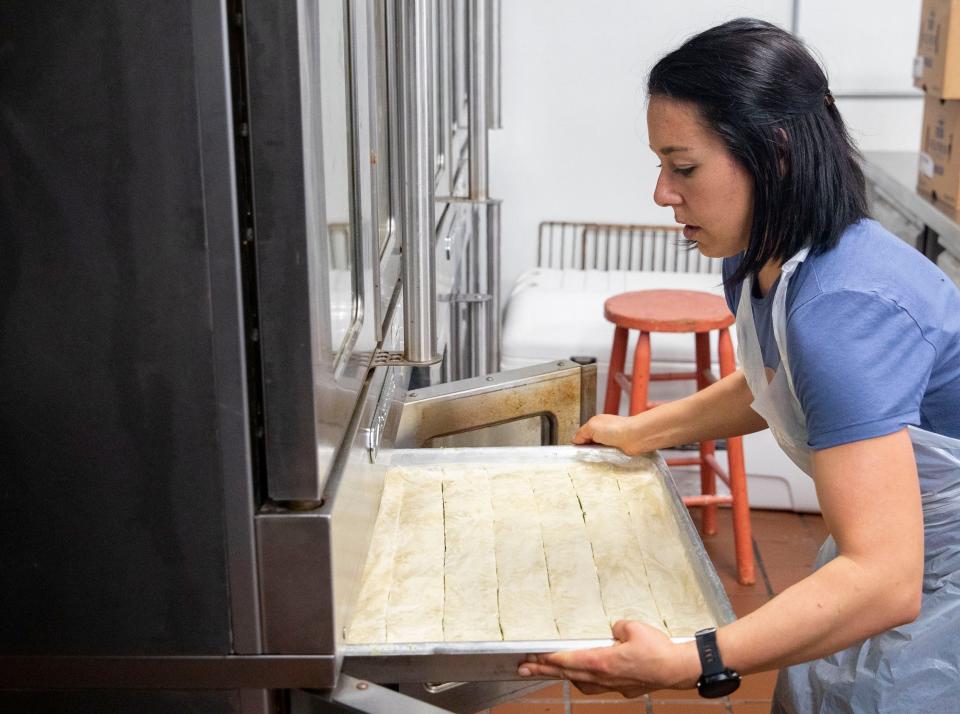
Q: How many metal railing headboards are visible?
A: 1